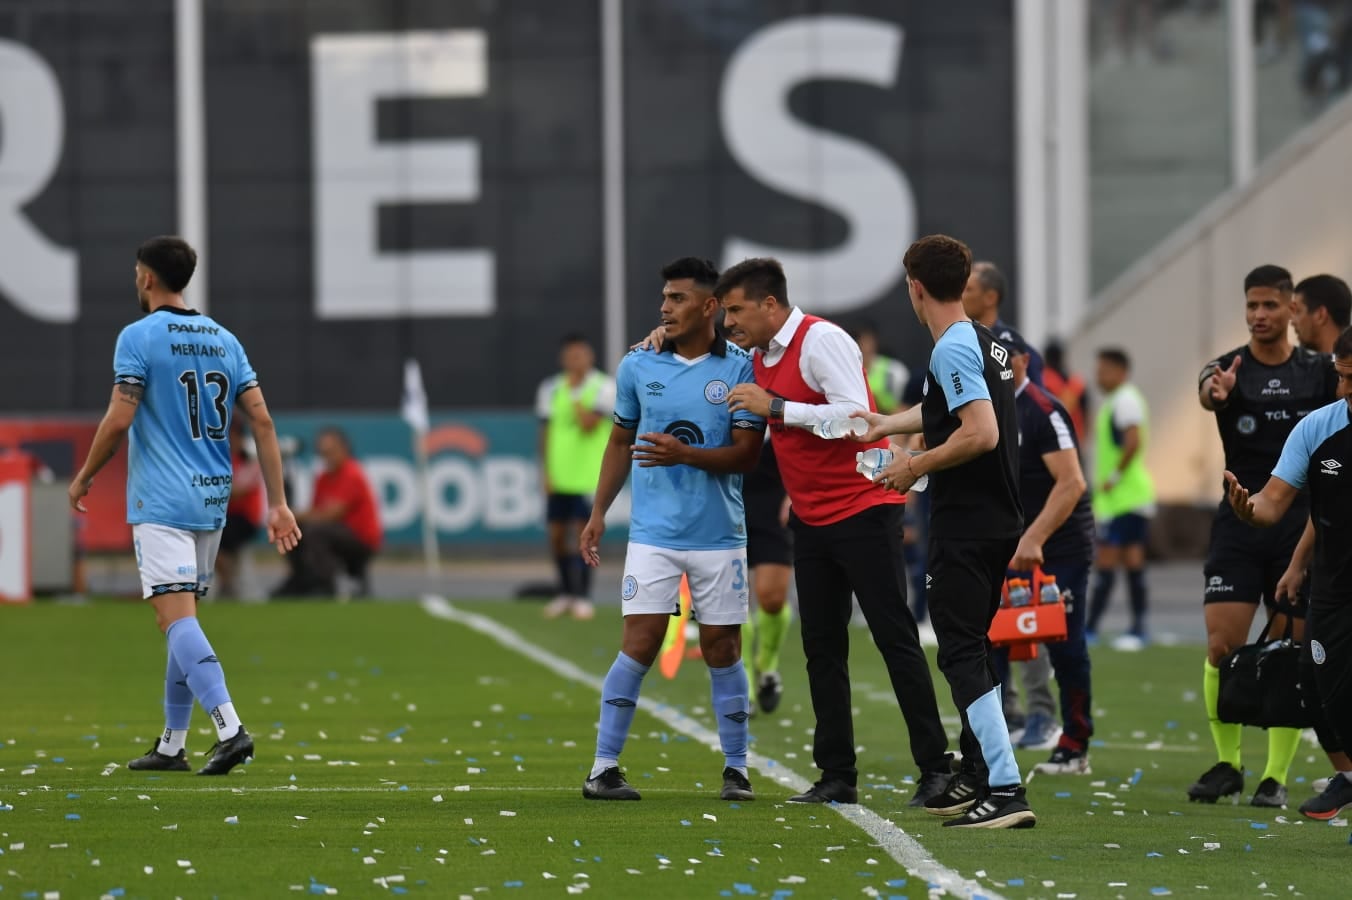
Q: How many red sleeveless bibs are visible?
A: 1